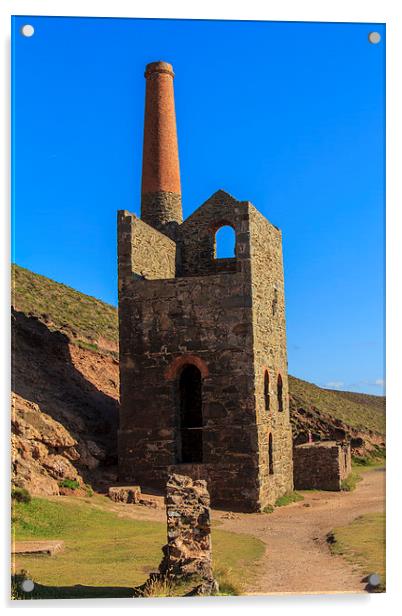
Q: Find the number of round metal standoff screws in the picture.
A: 4